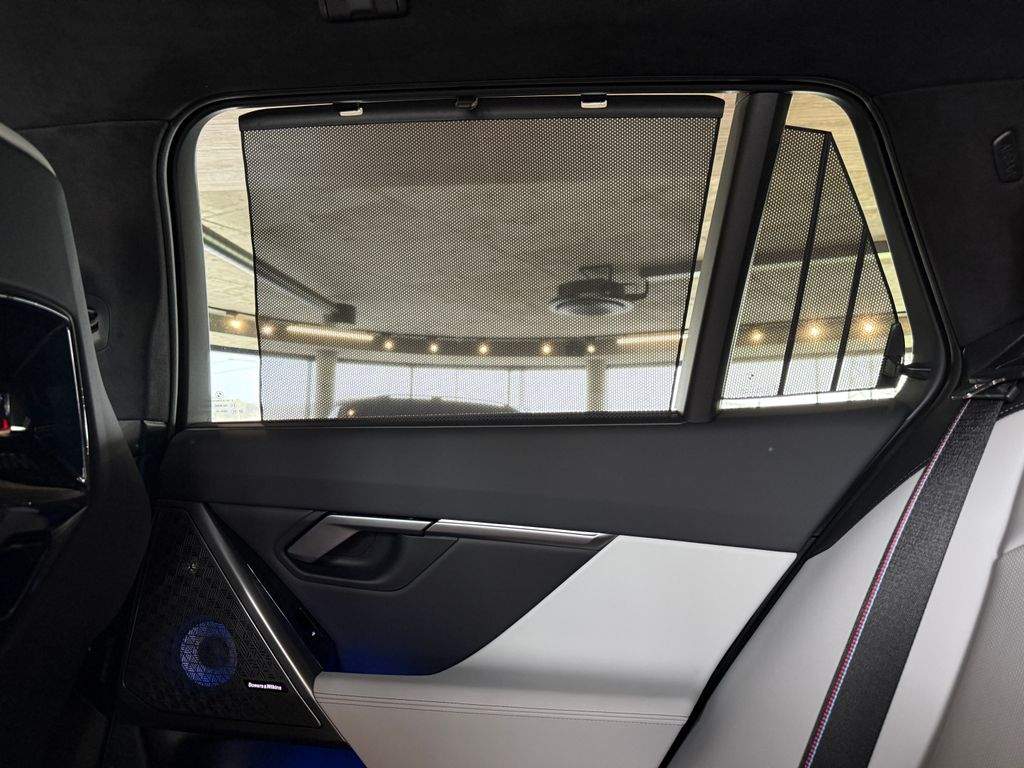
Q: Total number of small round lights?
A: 10